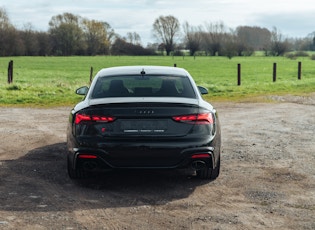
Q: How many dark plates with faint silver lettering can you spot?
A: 1